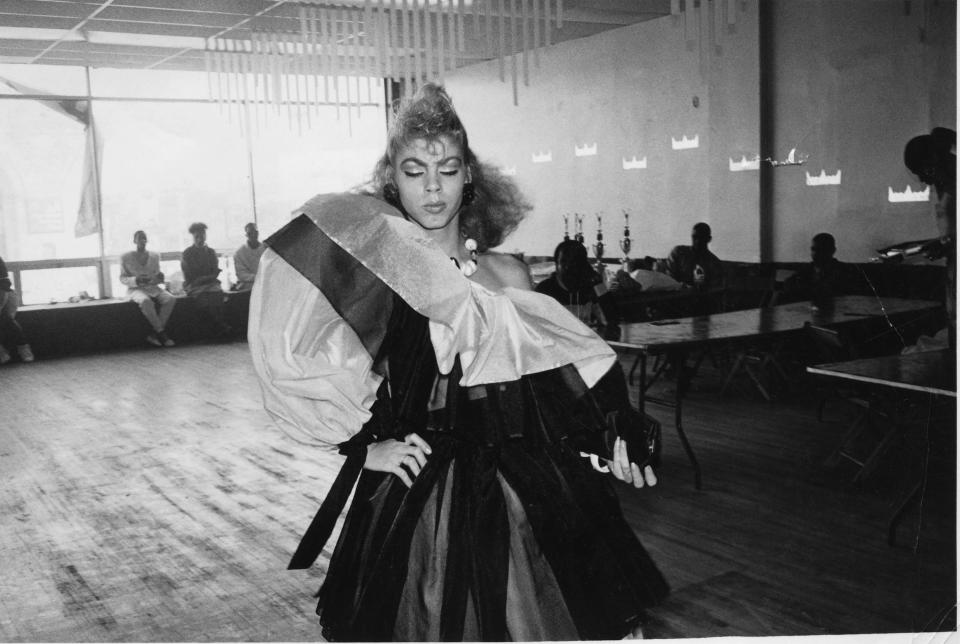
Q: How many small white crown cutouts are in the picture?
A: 8